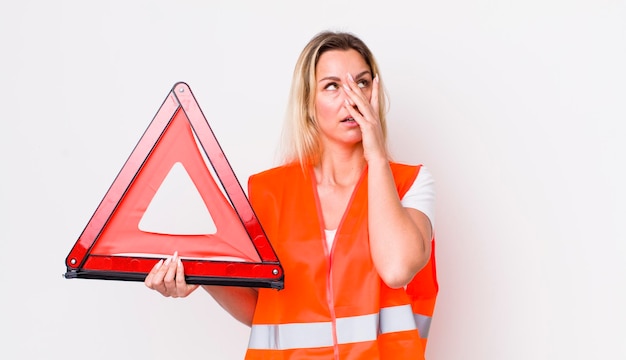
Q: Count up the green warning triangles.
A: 0